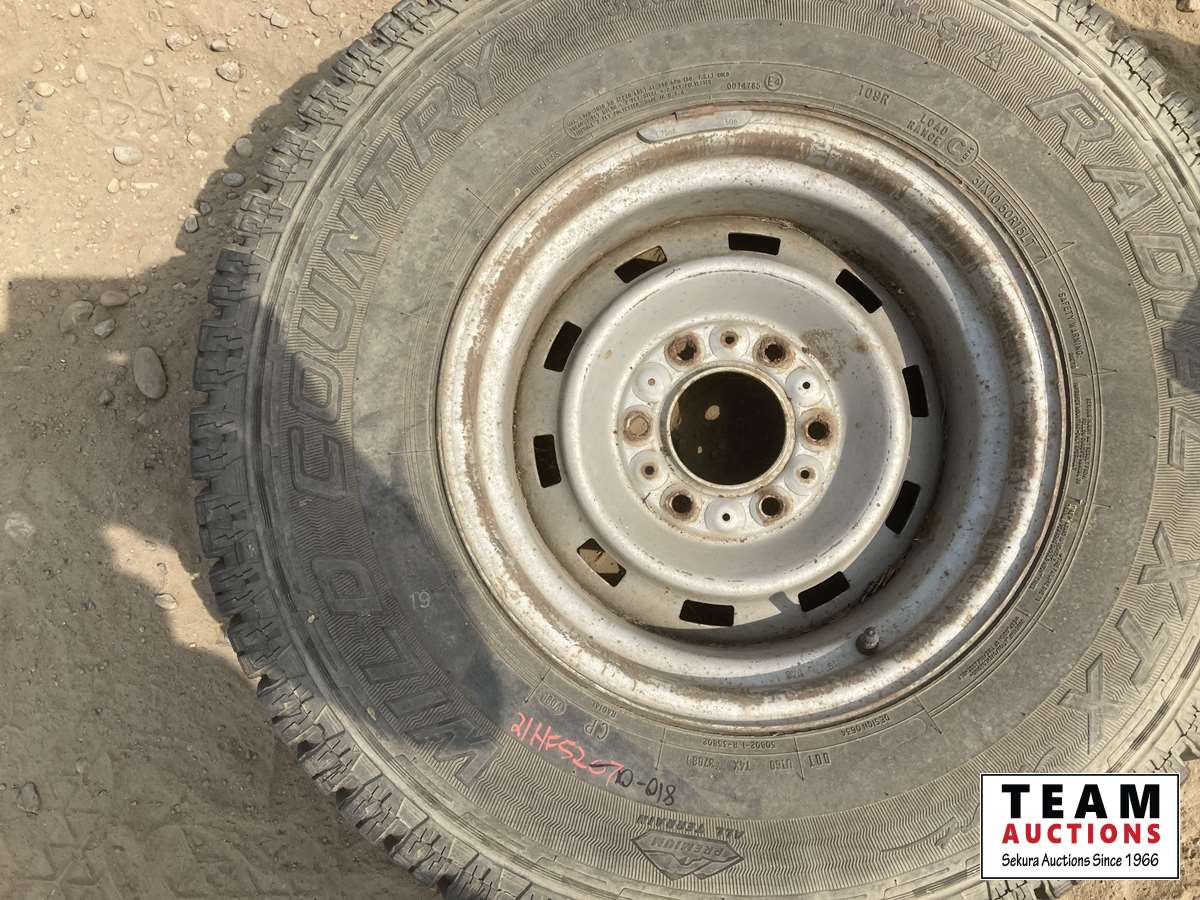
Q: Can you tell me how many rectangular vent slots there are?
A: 10